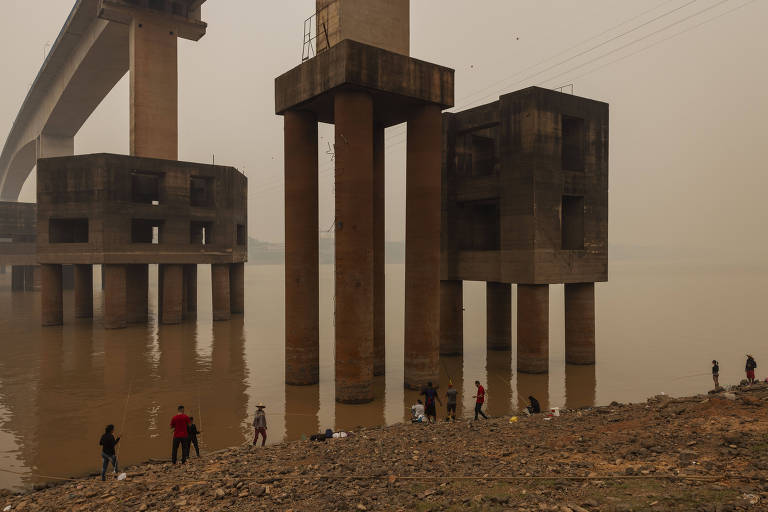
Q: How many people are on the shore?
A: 11